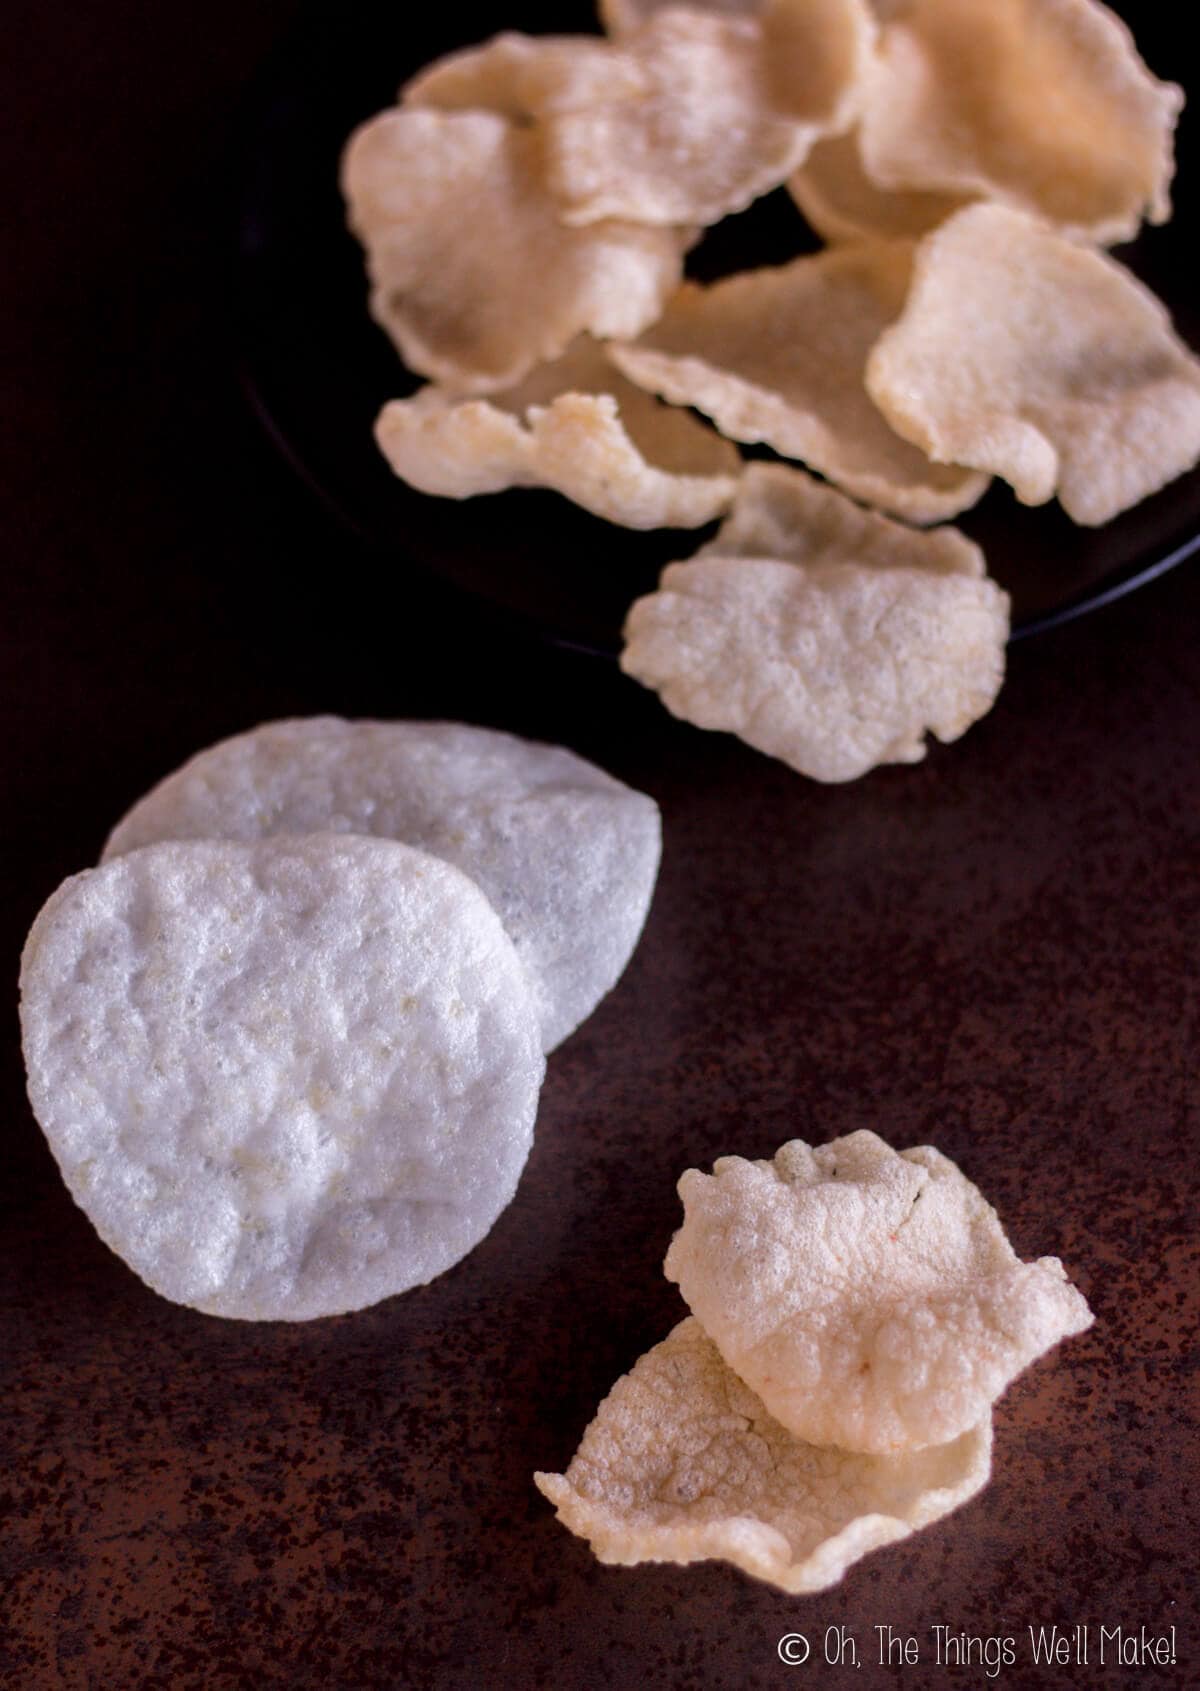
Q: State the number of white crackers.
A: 2